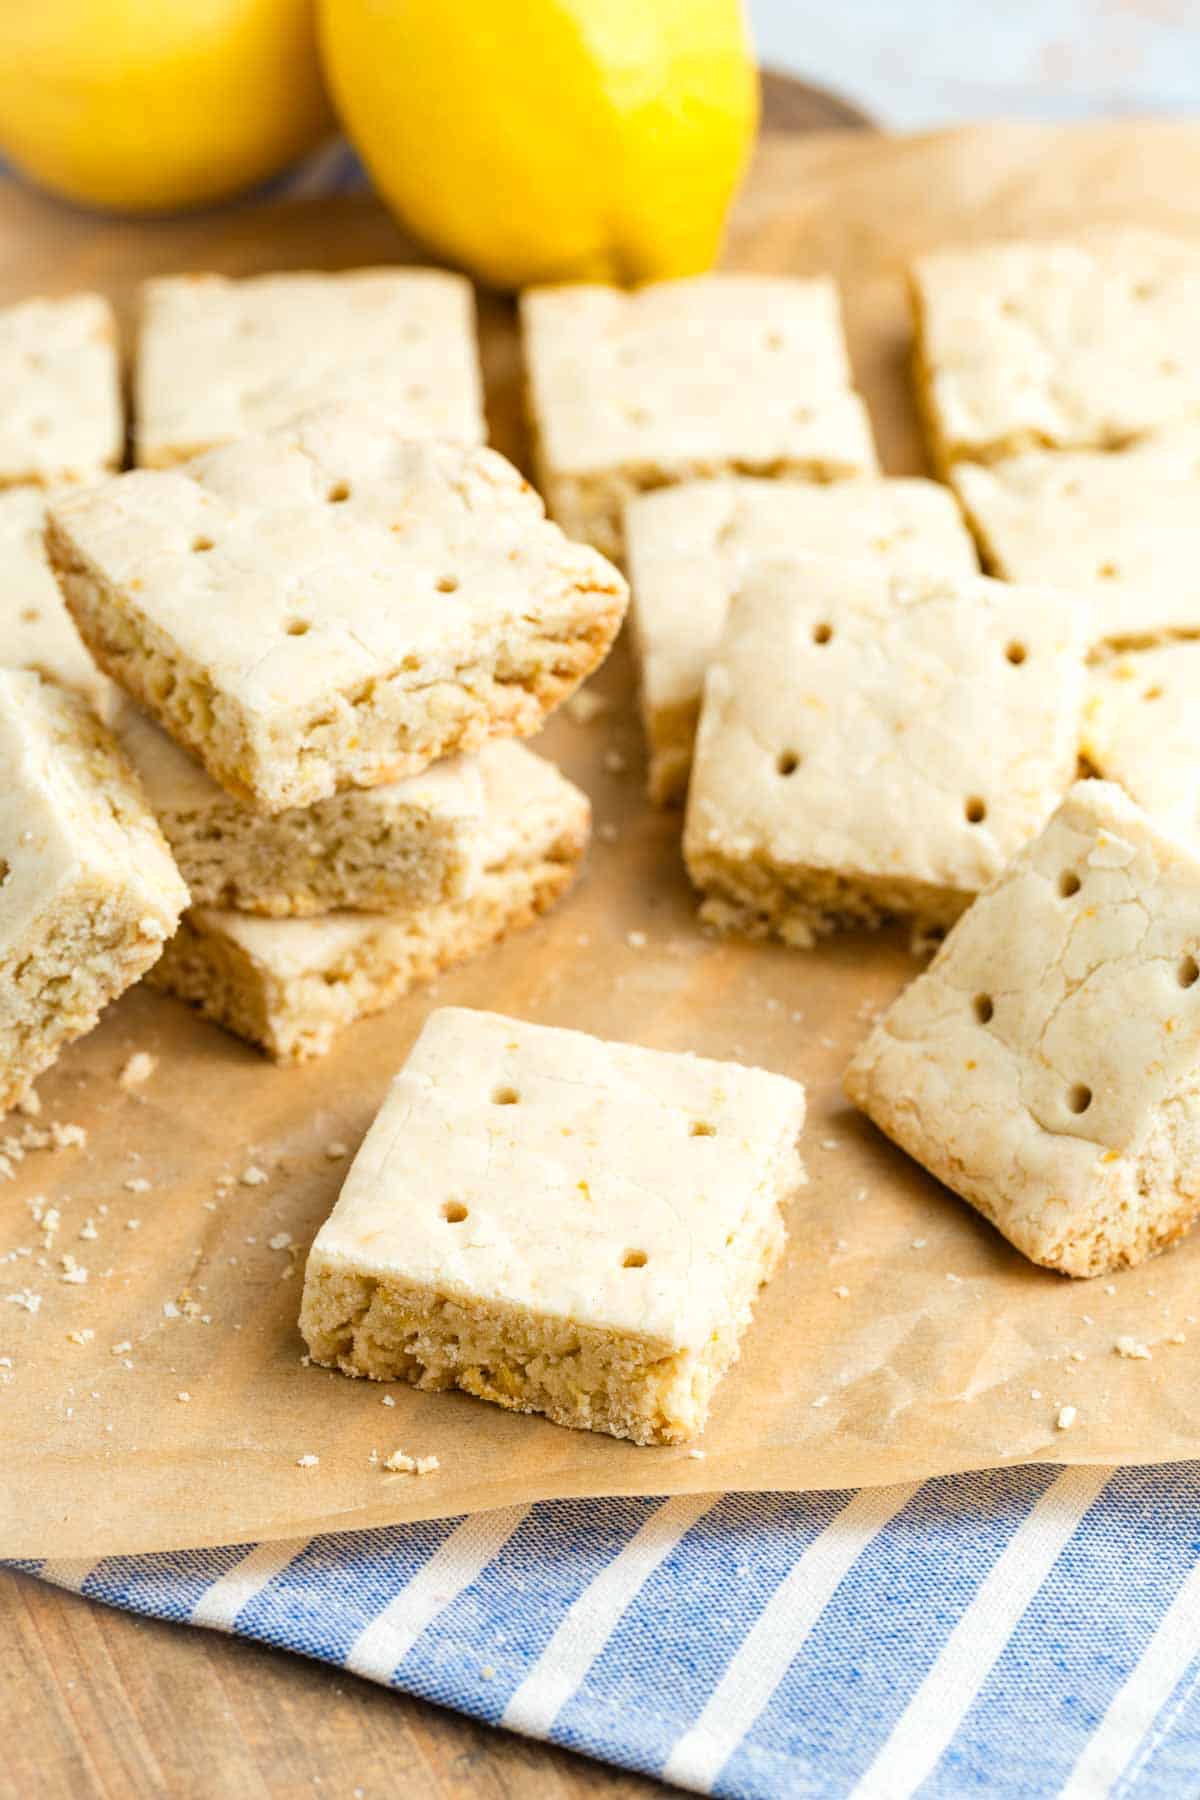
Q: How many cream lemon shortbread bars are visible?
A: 15